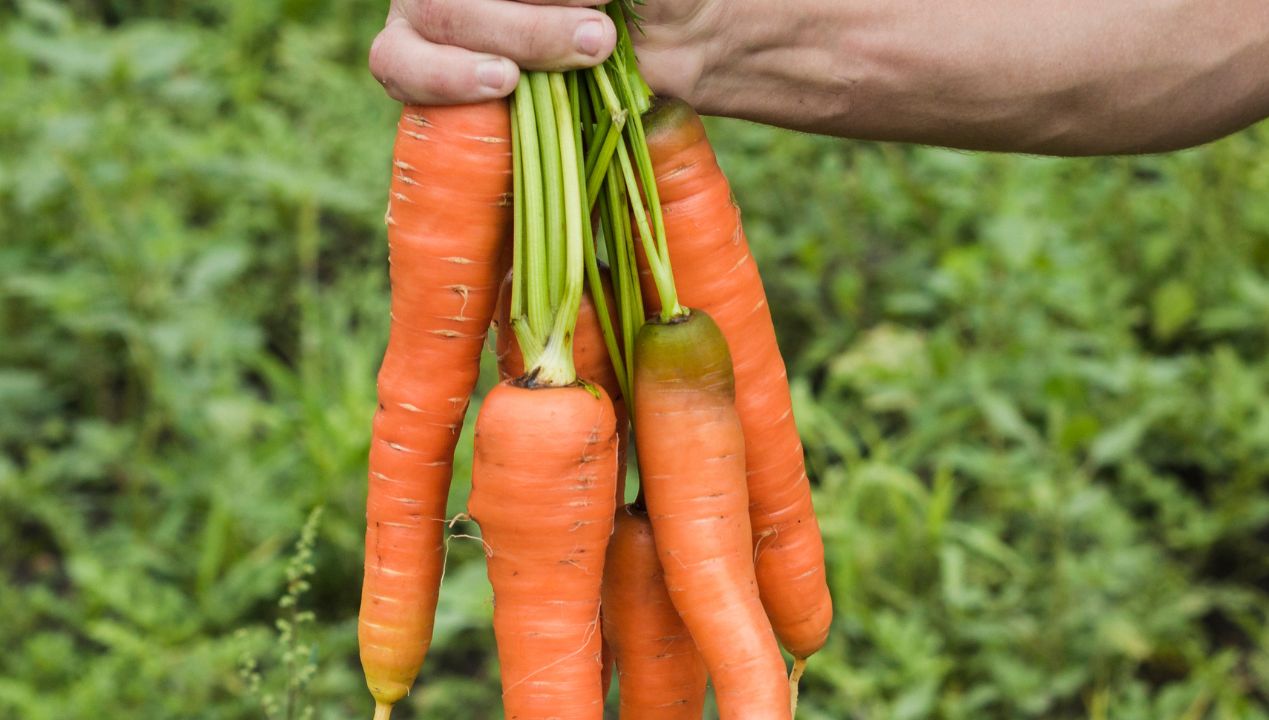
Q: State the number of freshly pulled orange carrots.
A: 6